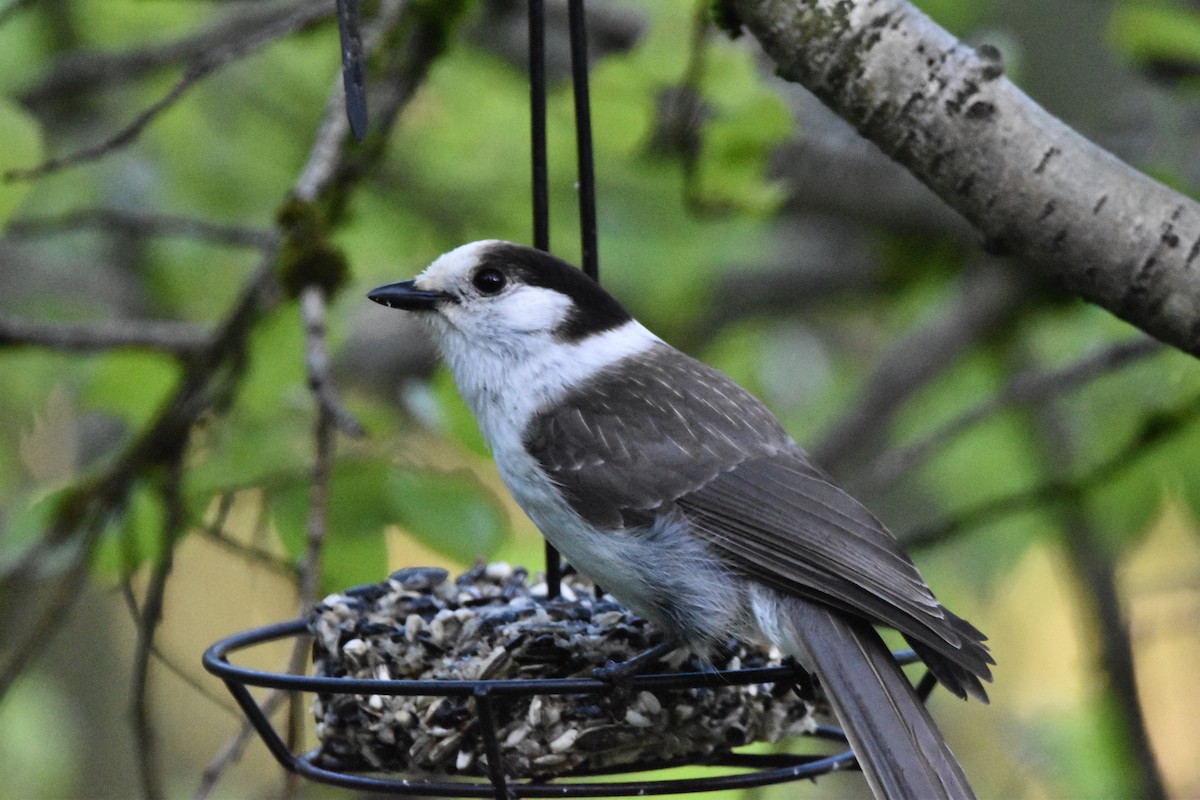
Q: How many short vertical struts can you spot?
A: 3